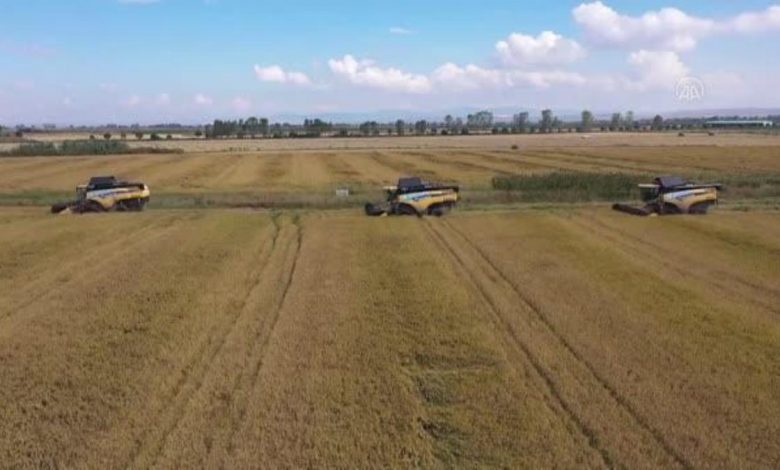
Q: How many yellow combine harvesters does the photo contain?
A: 3